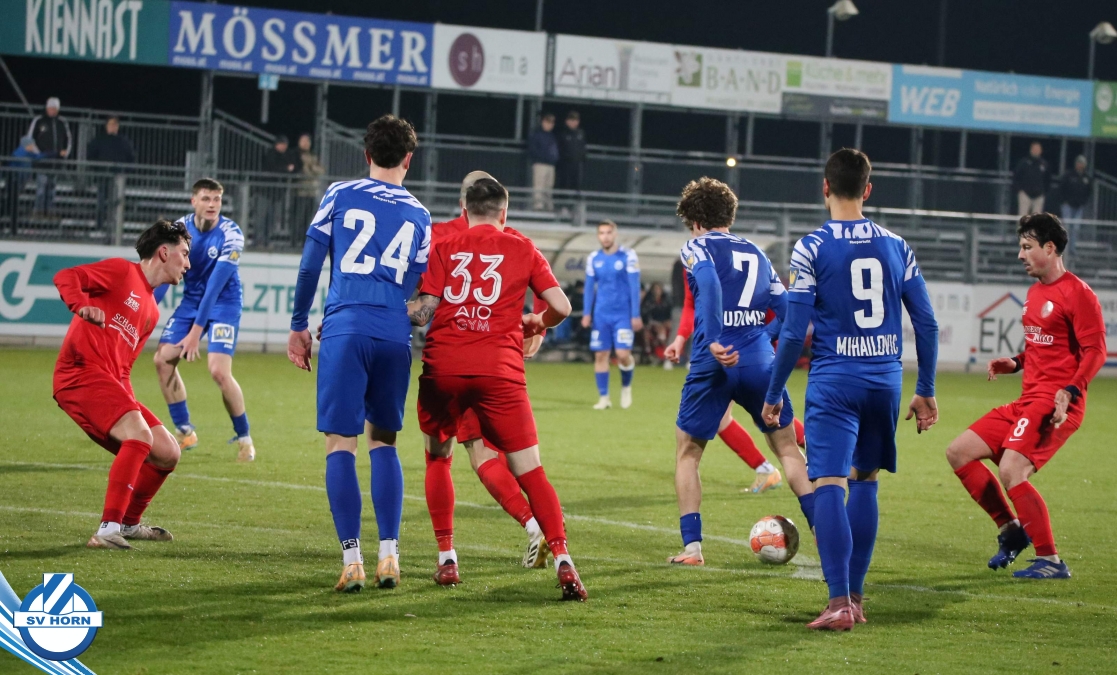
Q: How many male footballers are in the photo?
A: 10